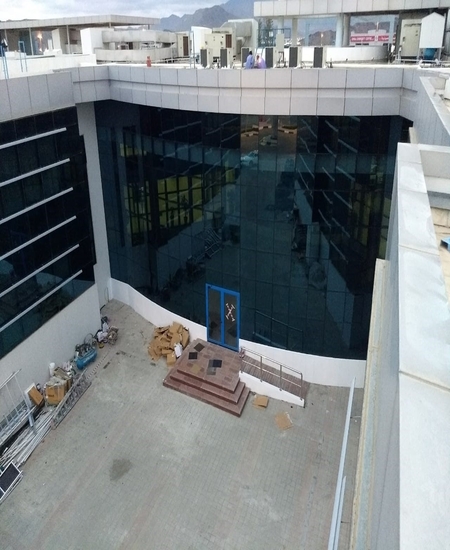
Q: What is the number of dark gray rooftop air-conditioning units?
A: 6